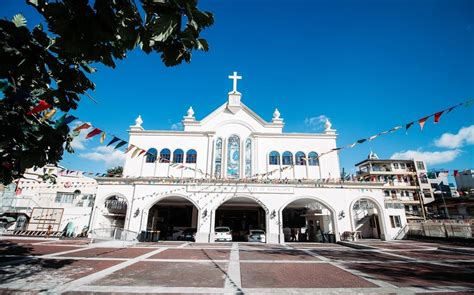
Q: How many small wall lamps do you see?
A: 4